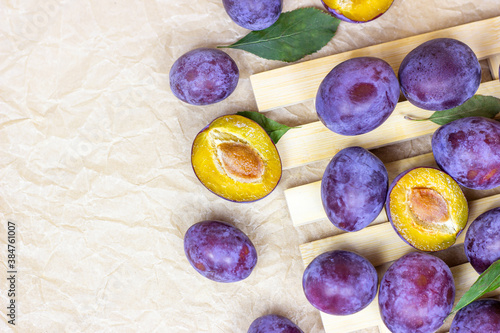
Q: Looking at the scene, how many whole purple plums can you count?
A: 12